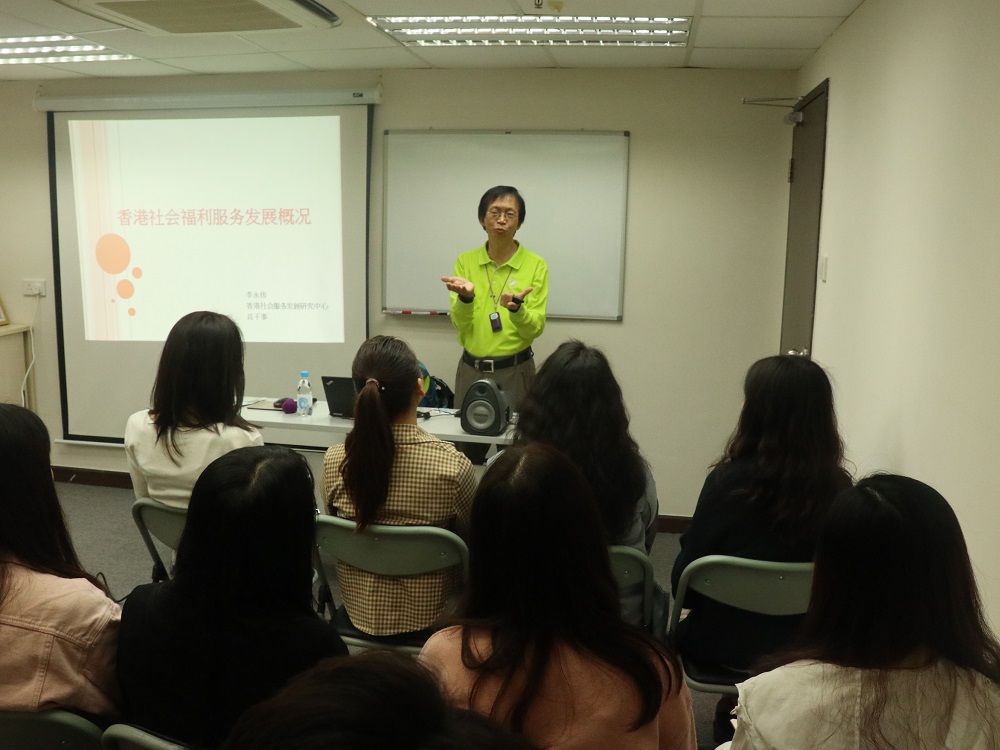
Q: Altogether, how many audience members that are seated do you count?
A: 9